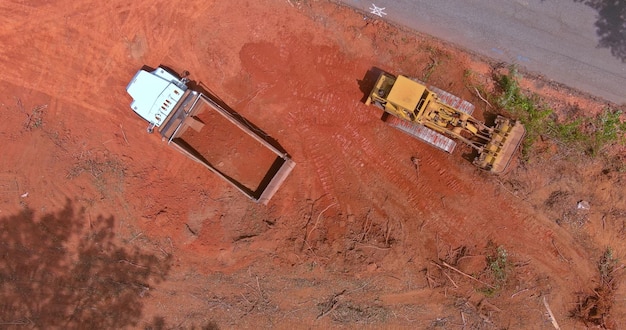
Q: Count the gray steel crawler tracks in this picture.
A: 2